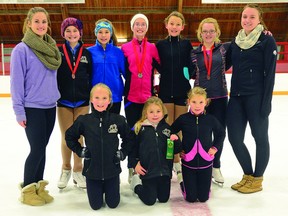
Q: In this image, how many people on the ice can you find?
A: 10